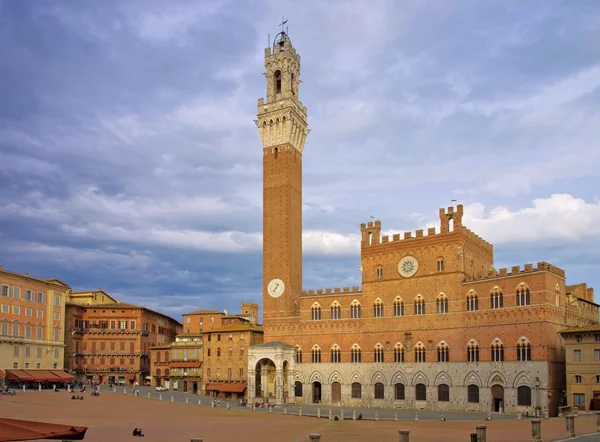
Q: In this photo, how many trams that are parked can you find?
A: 0